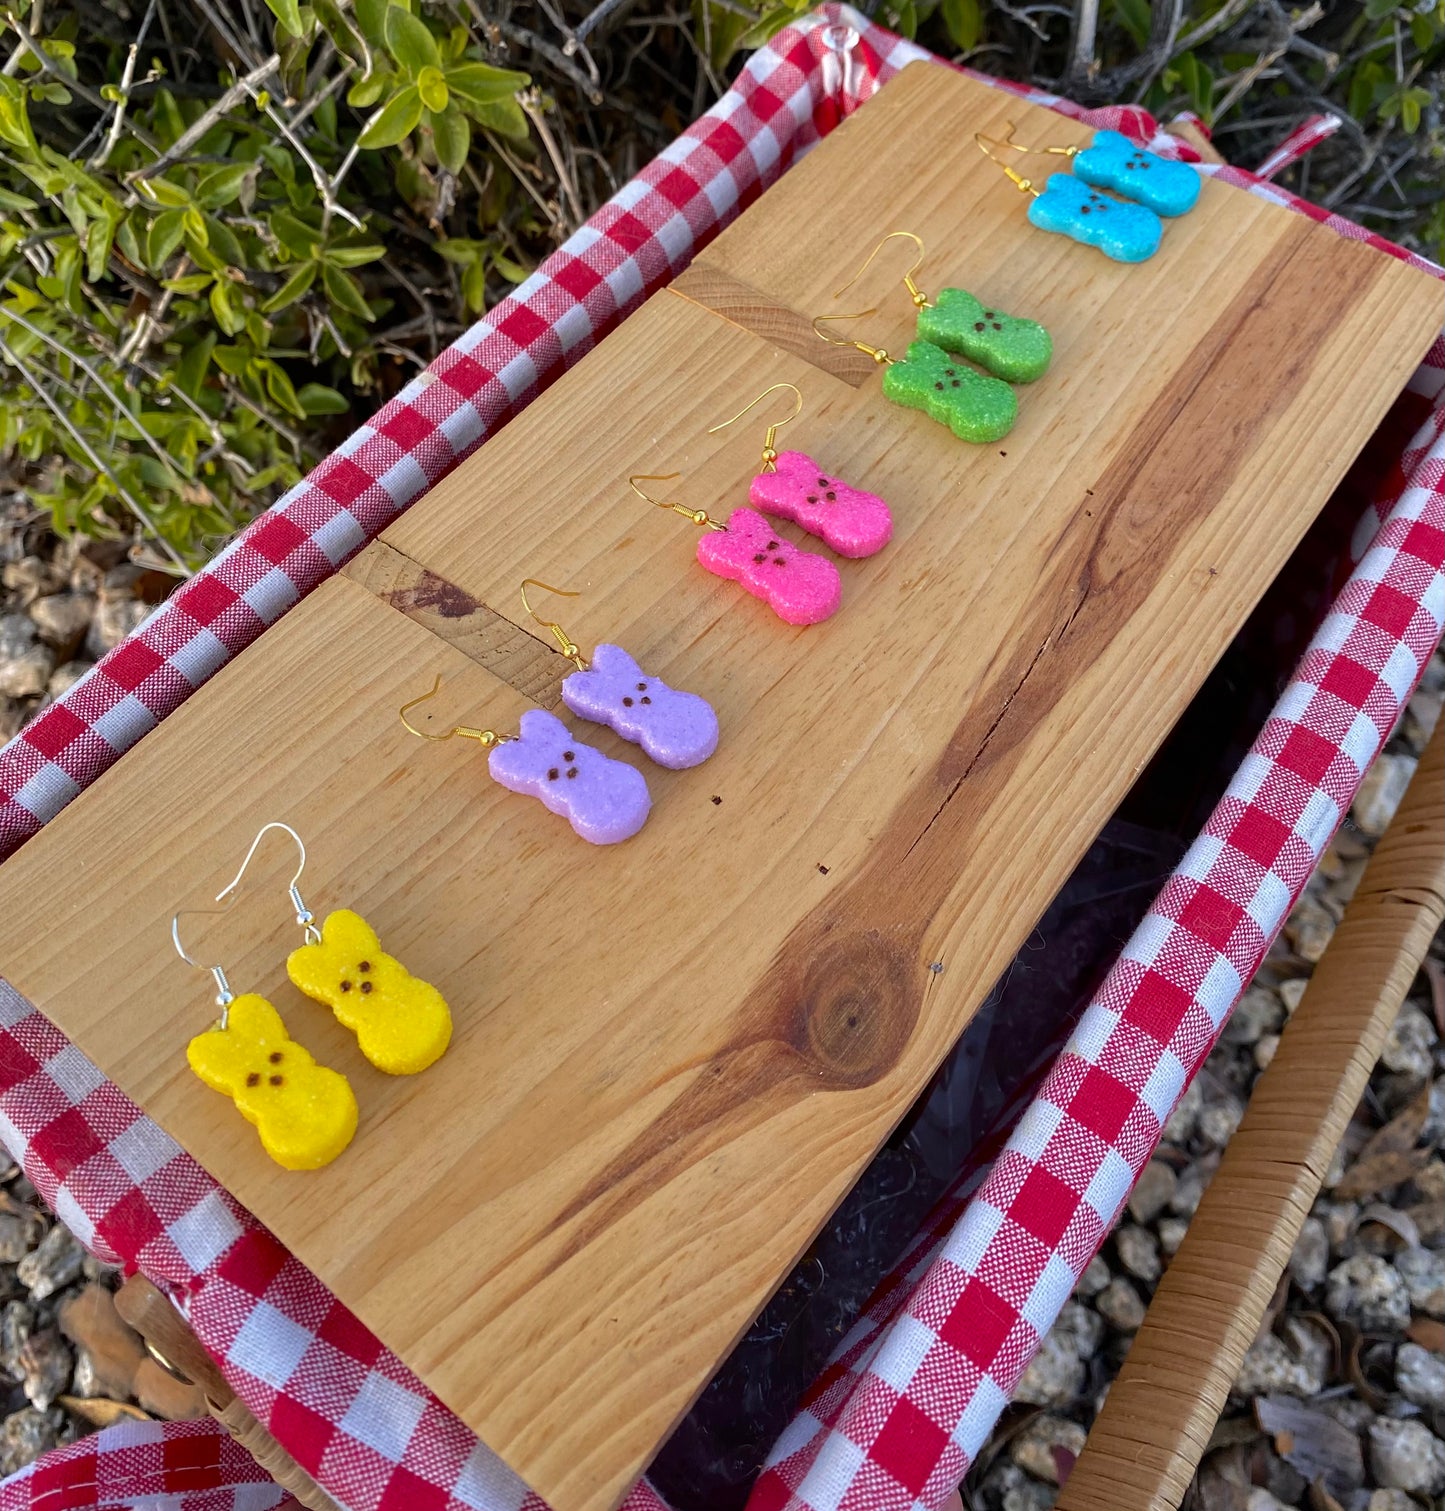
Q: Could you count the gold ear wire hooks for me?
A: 8